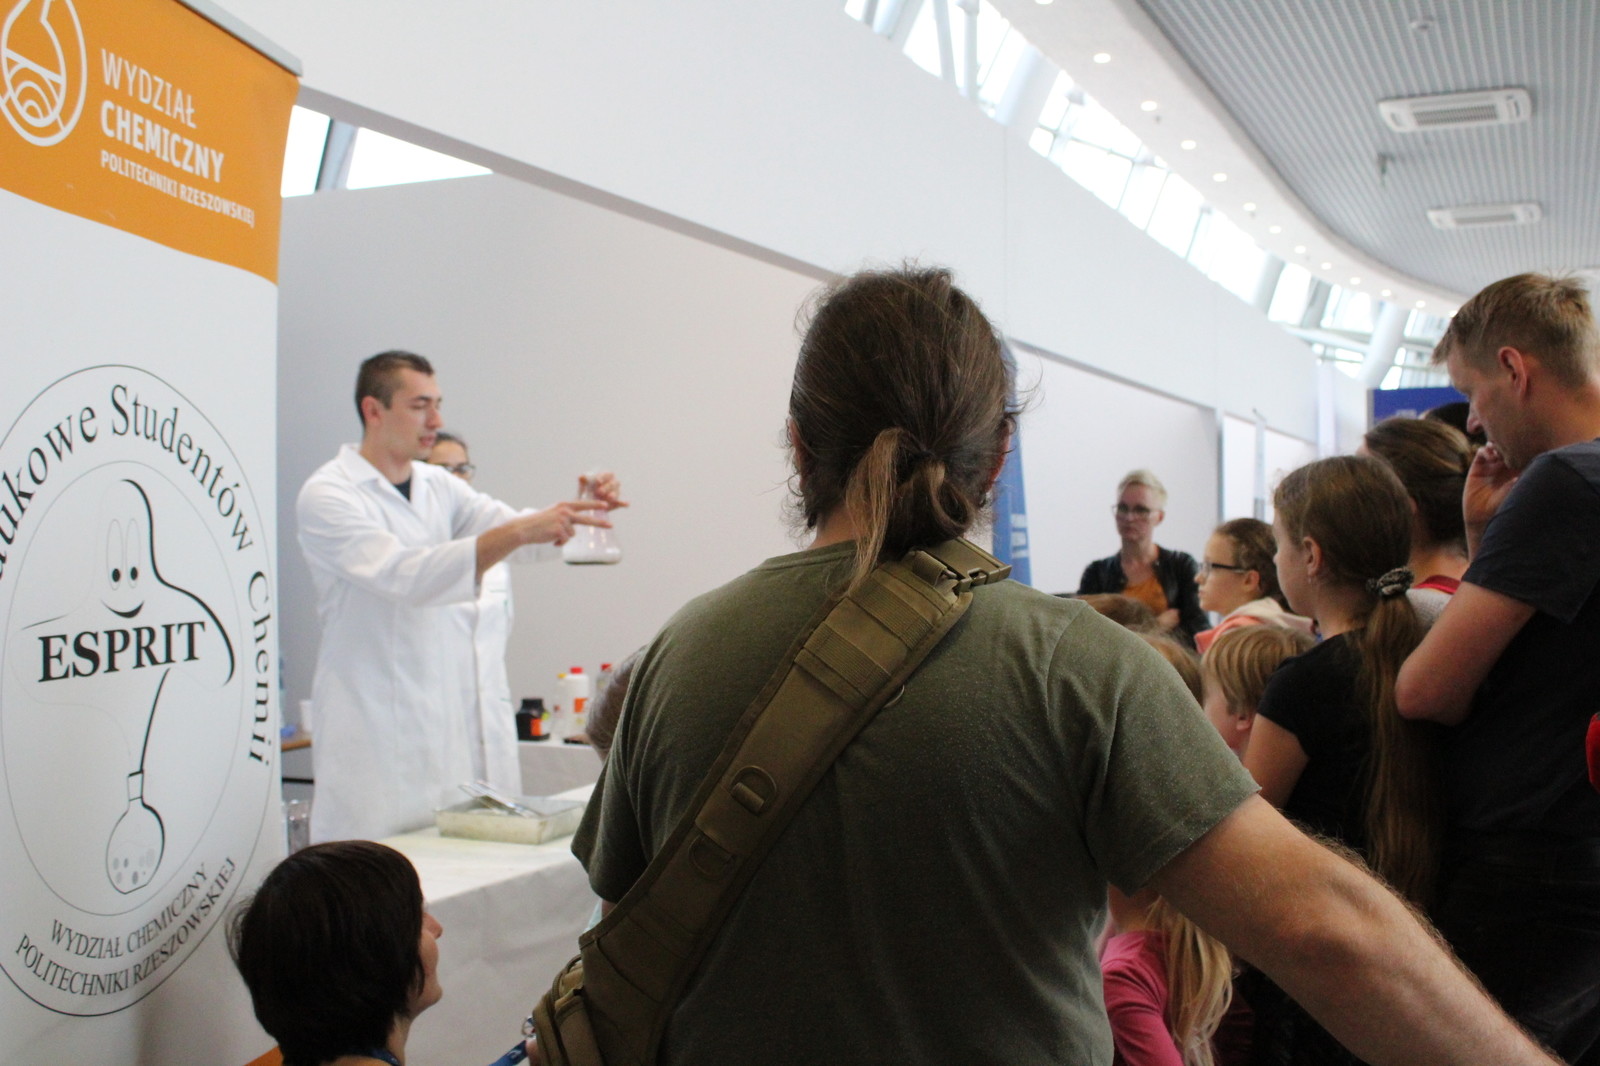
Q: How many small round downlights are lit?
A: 13